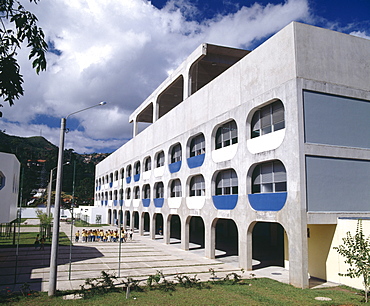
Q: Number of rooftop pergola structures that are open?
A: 3